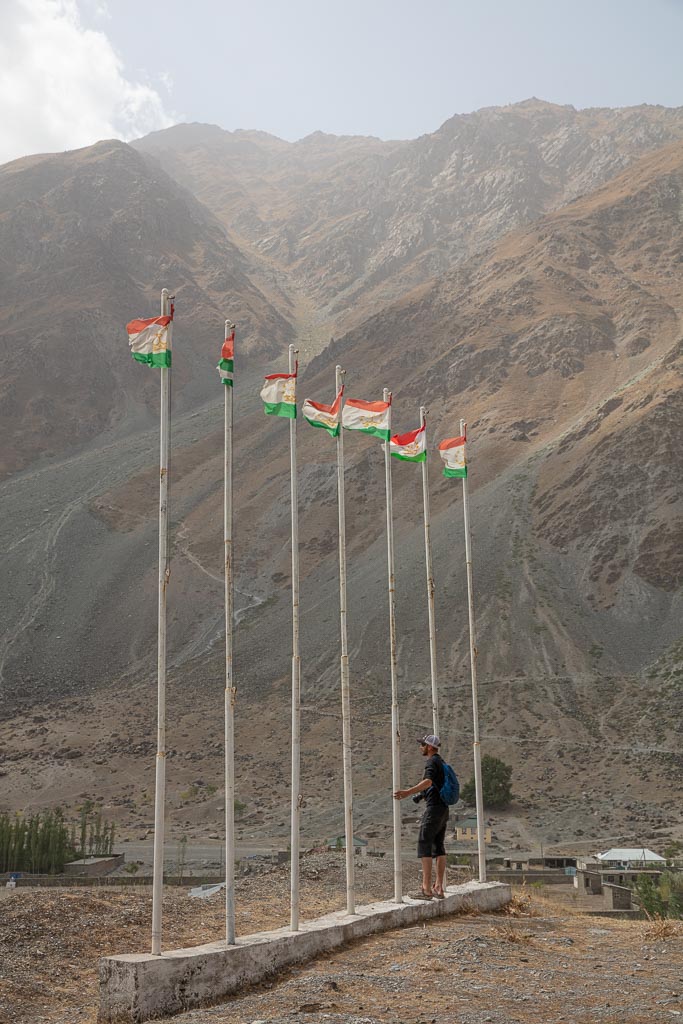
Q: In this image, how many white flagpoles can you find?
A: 7